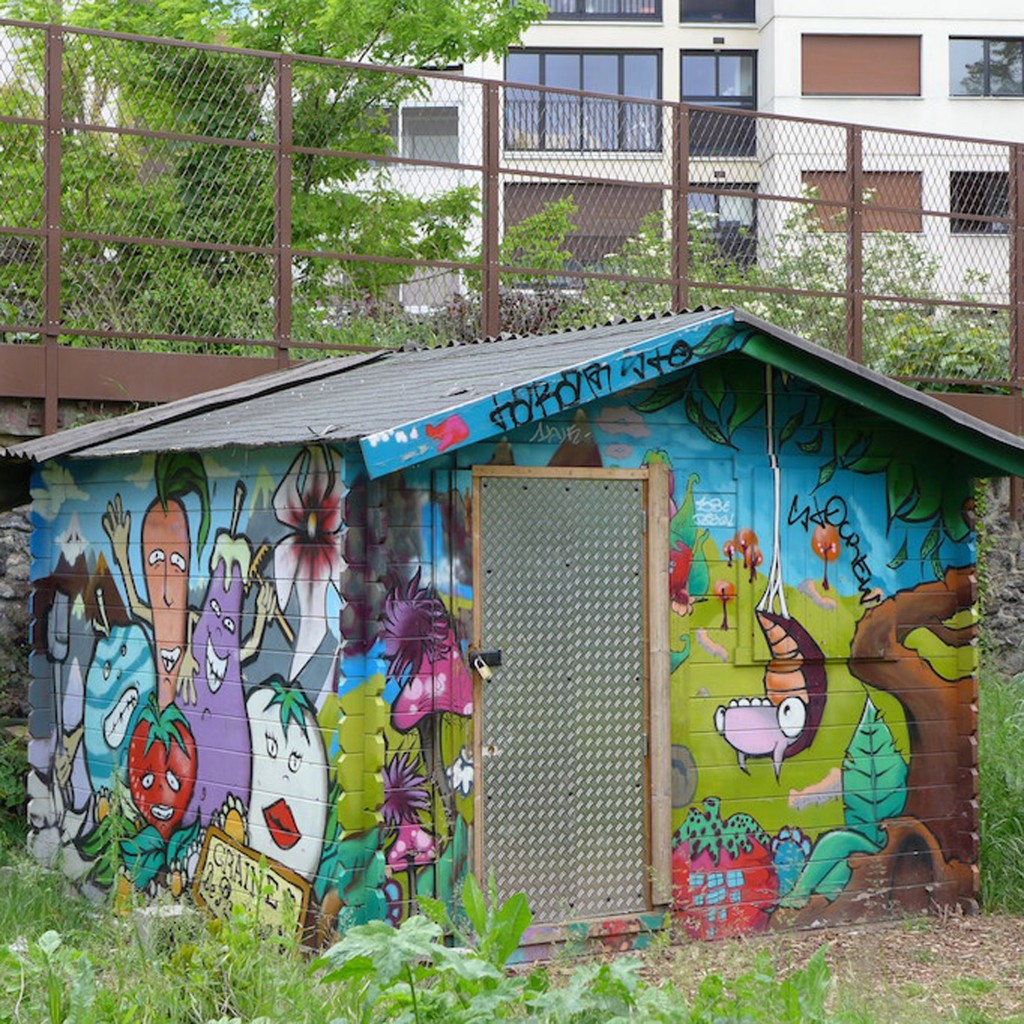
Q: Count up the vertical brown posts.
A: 6